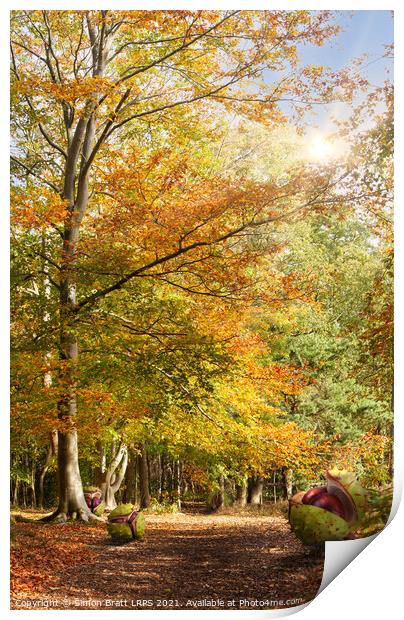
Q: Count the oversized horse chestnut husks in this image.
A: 3